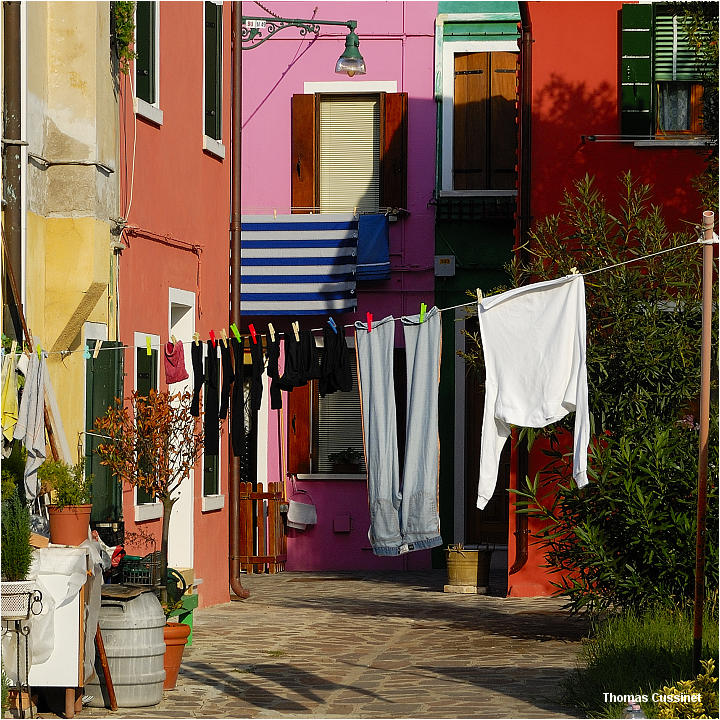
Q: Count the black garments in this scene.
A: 8